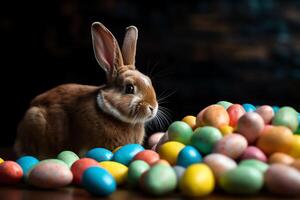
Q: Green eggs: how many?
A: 9